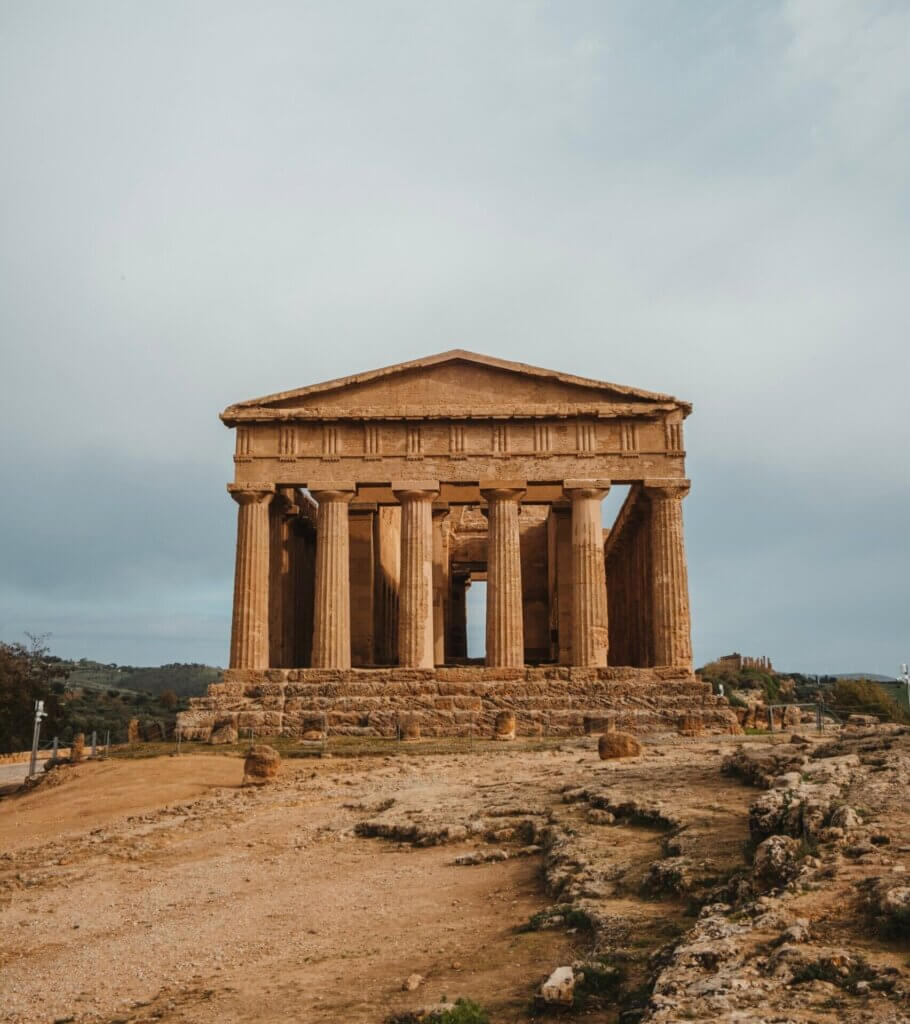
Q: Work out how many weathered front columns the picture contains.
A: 6